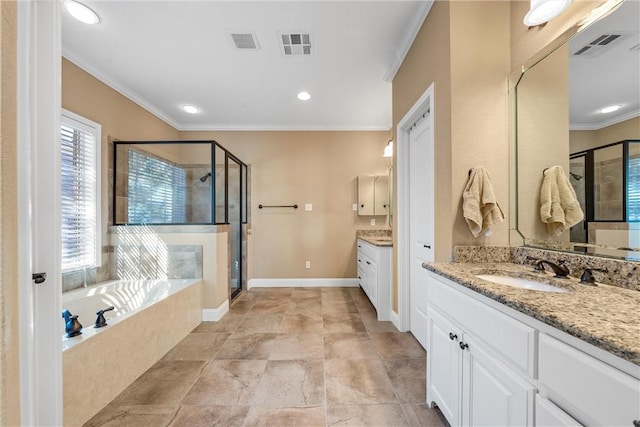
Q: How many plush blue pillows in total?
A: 0